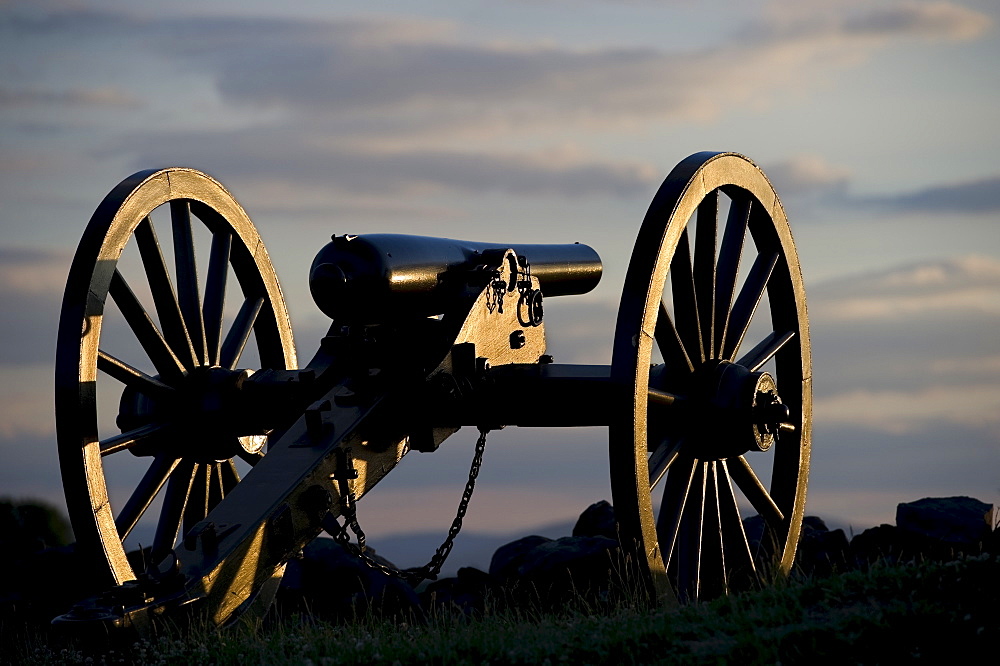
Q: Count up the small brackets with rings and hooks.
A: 2